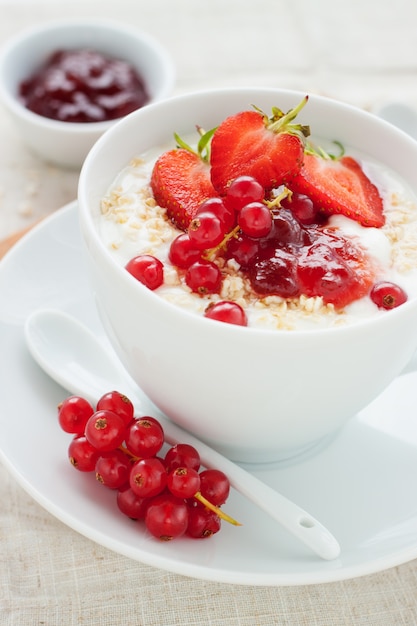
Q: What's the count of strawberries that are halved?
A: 3